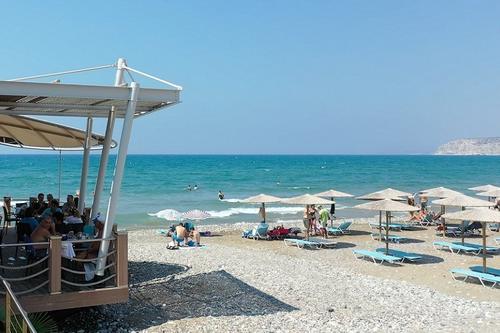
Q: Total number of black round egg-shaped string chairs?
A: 0